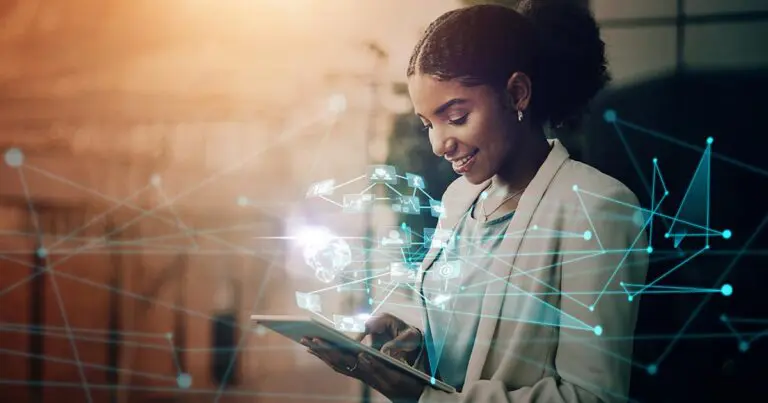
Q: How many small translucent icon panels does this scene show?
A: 13